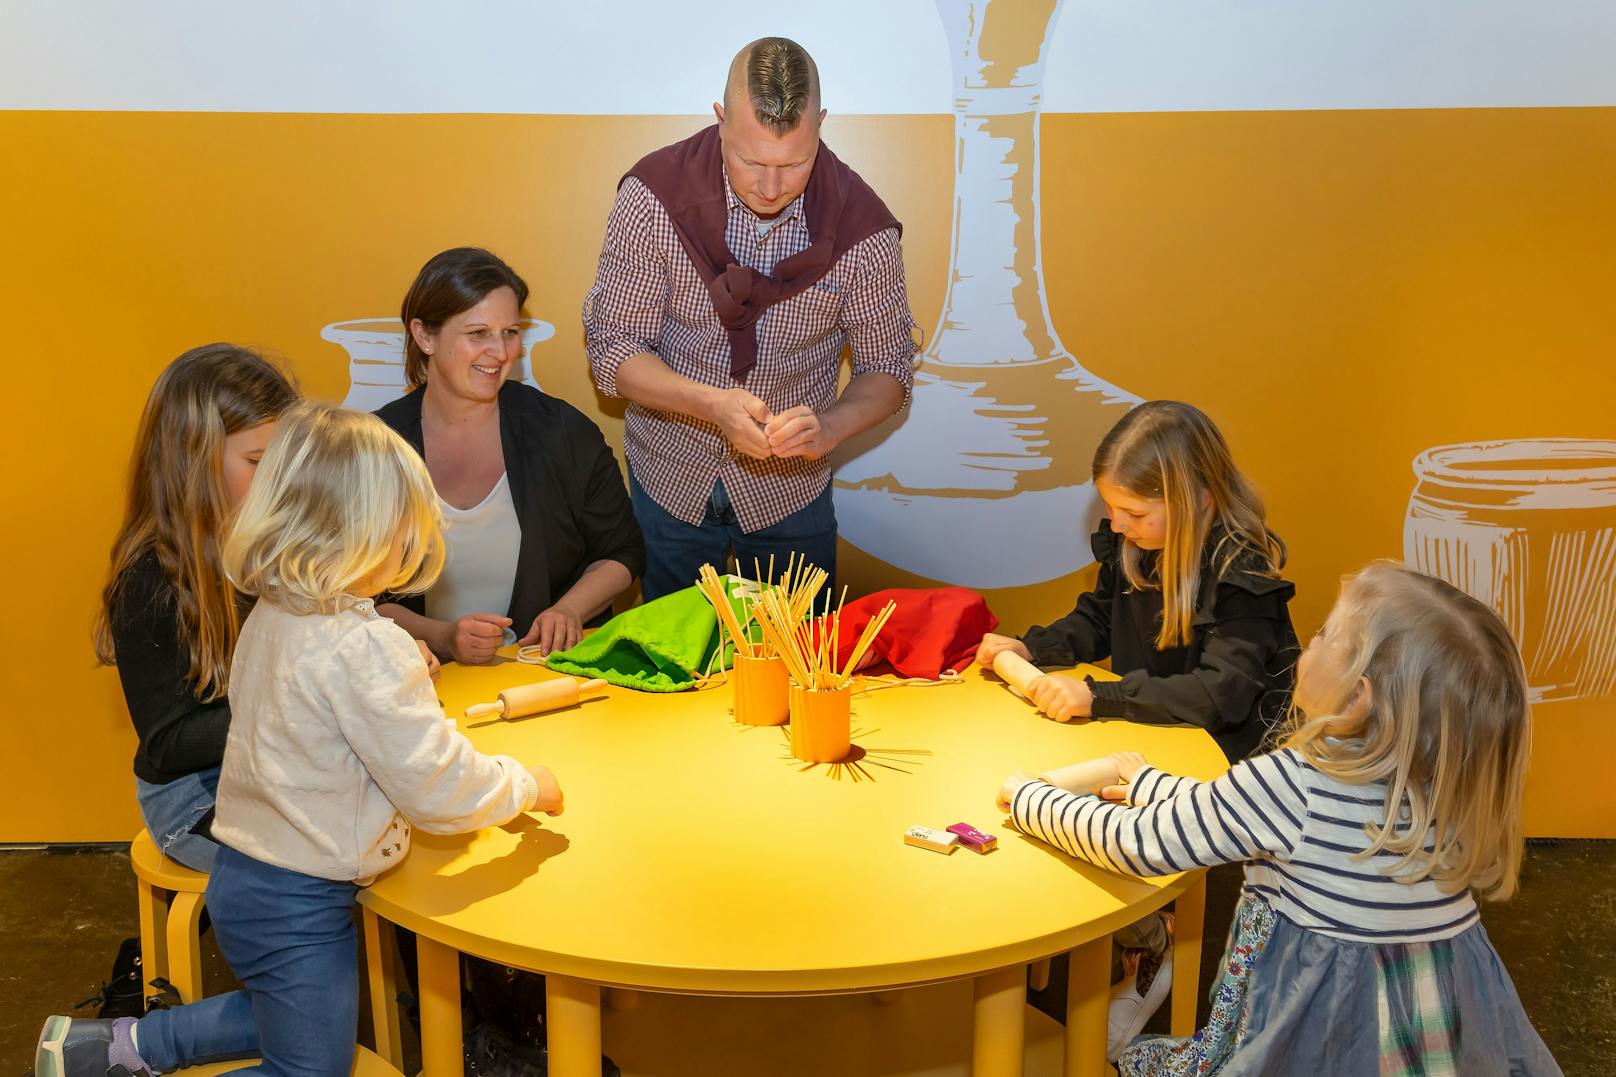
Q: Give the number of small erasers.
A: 2